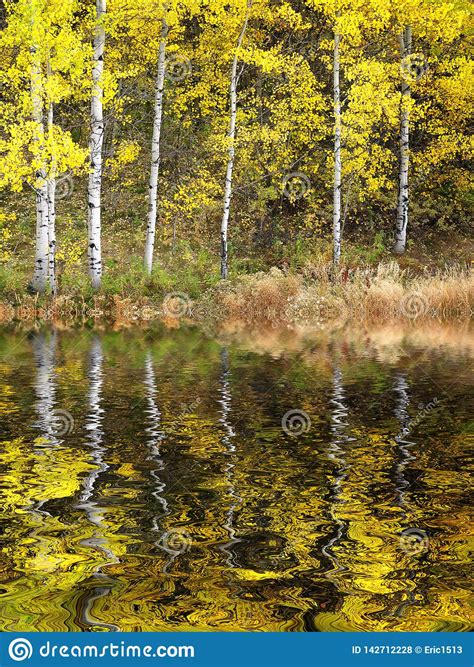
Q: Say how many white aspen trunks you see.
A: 7